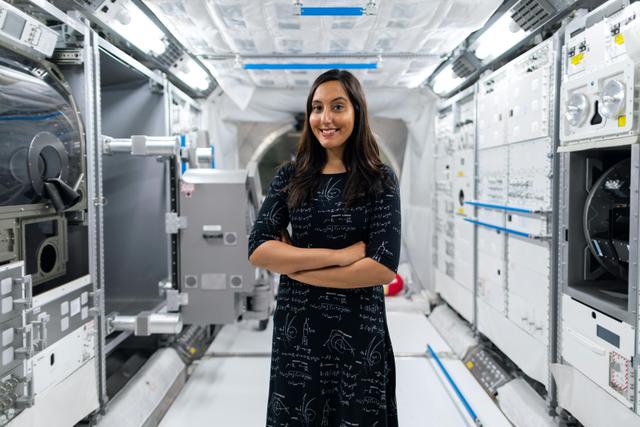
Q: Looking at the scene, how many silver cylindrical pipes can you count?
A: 2